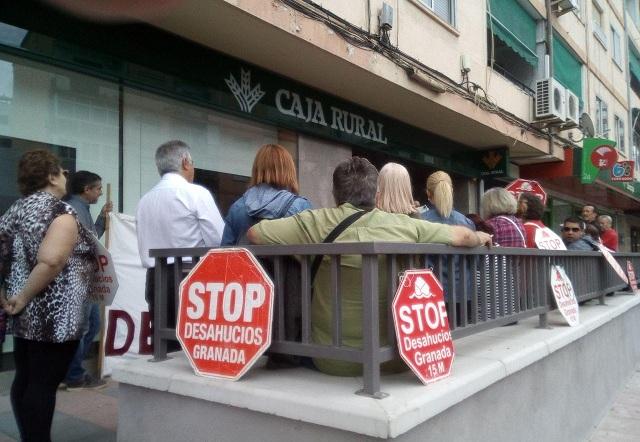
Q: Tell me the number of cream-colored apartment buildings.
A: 1